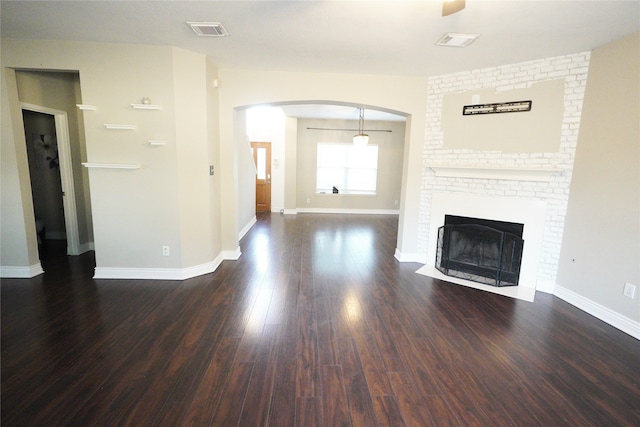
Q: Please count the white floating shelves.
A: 5